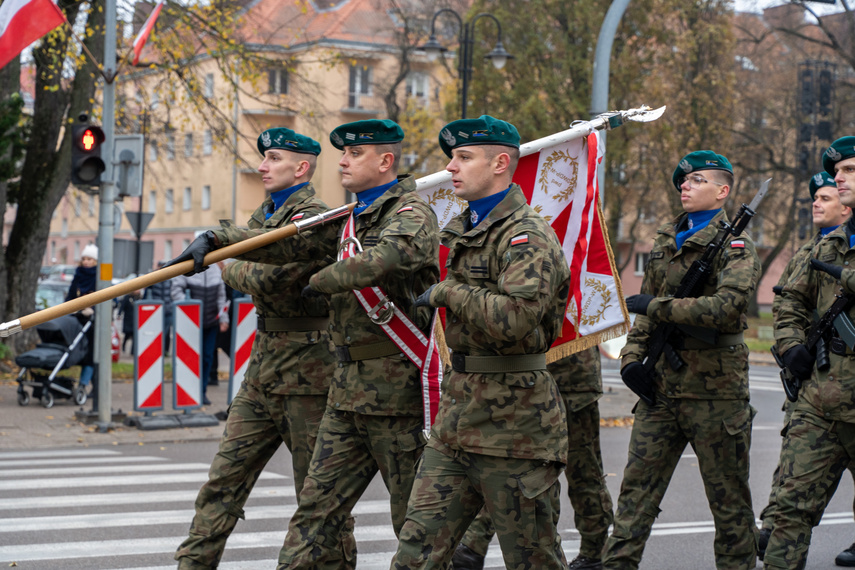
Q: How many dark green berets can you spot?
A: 6